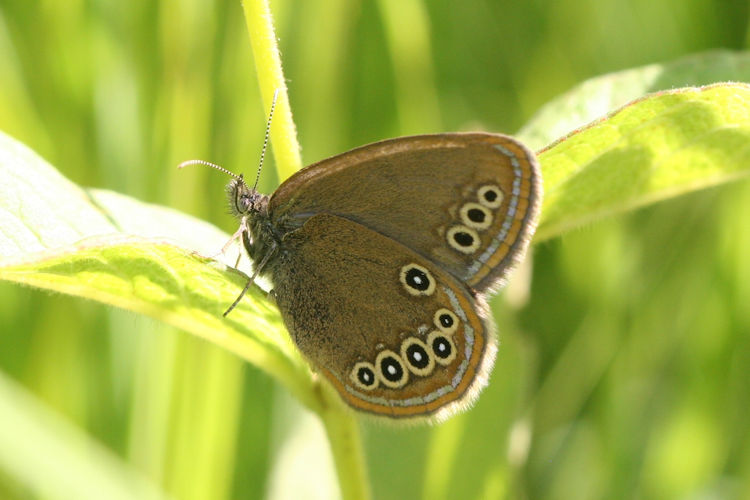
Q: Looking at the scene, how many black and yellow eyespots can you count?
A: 9